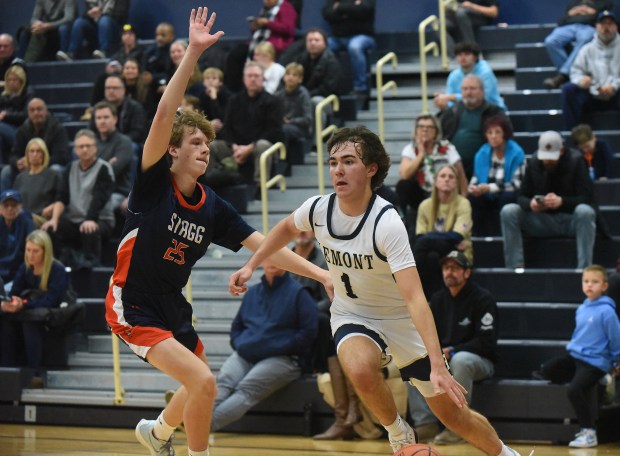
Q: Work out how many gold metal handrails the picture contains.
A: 7